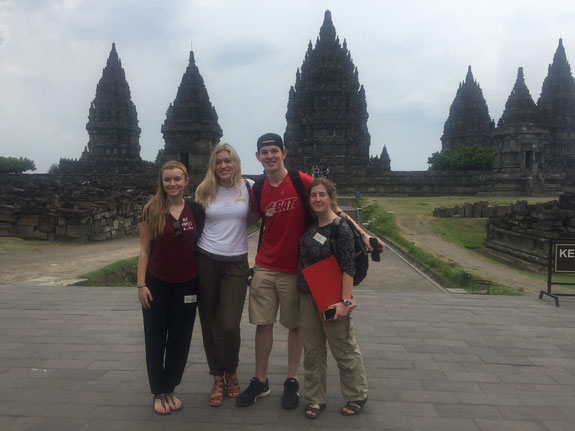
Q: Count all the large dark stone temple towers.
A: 6